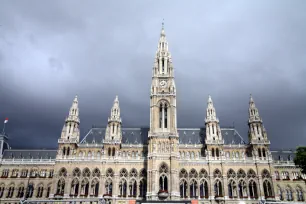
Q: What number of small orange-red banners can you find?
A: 2